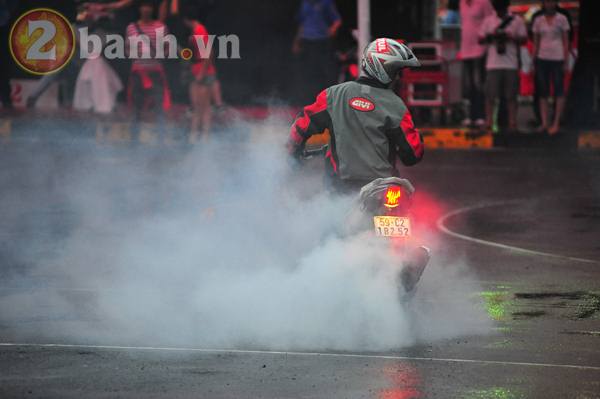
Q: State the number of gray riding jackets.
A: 1